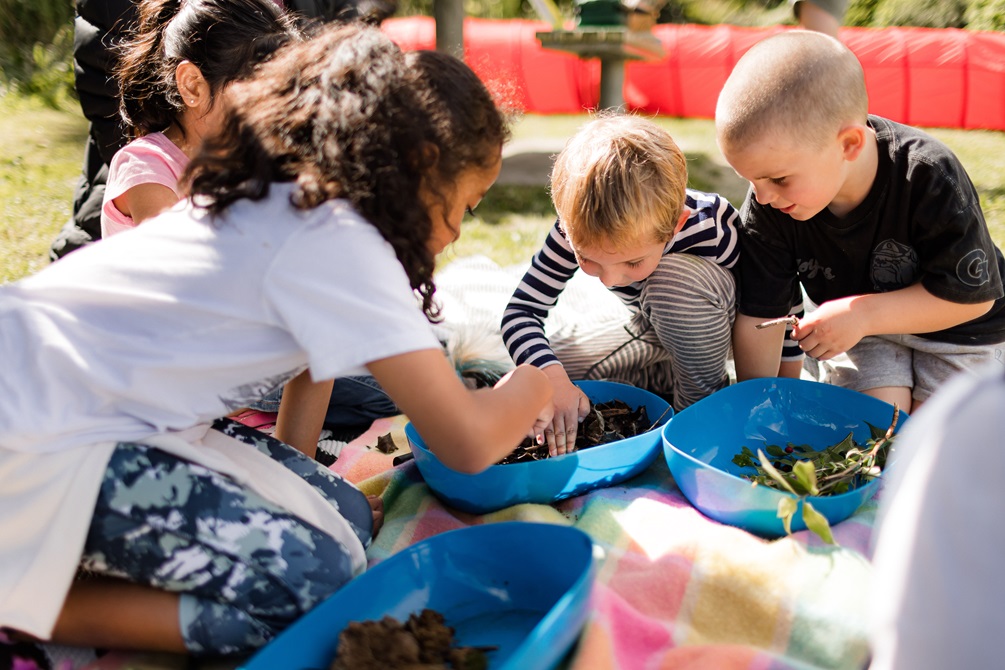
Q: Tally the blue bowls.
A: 3